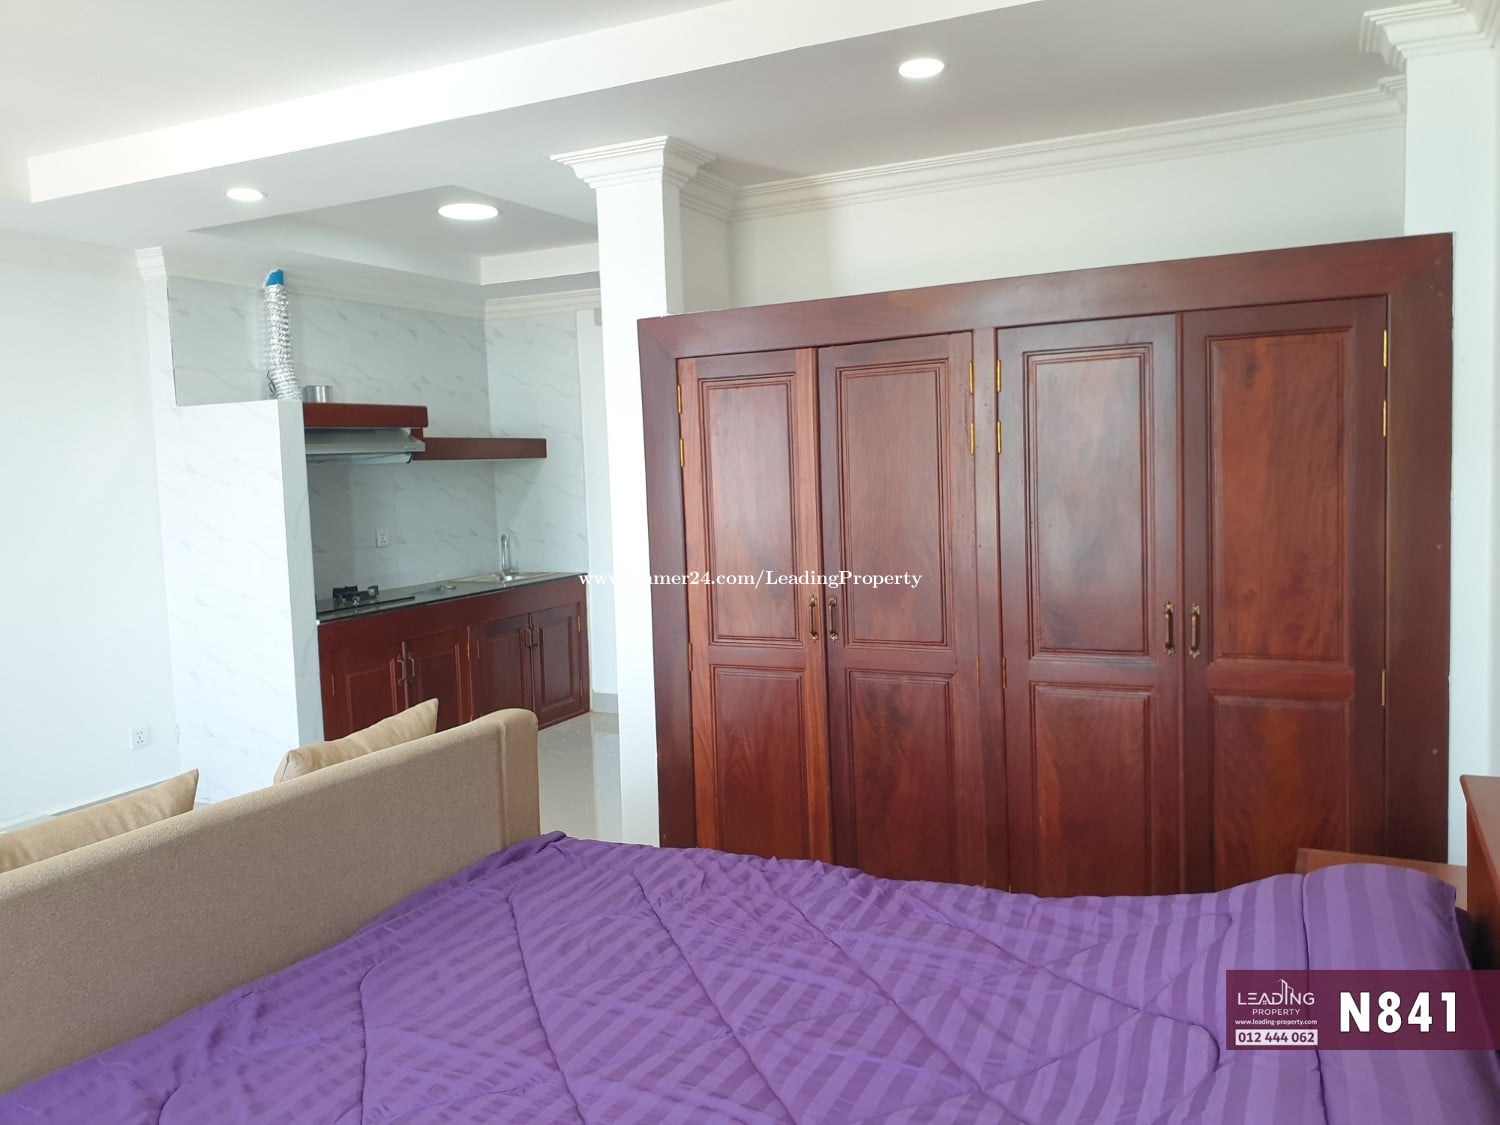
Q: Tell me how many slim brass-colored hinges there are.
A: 12